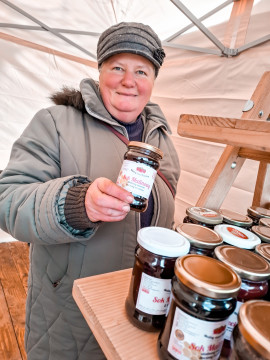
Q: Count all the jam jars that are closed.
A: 13